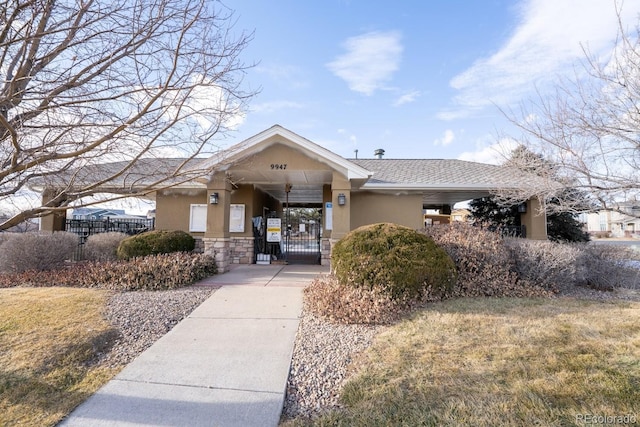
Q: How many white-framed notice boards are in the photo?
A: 2